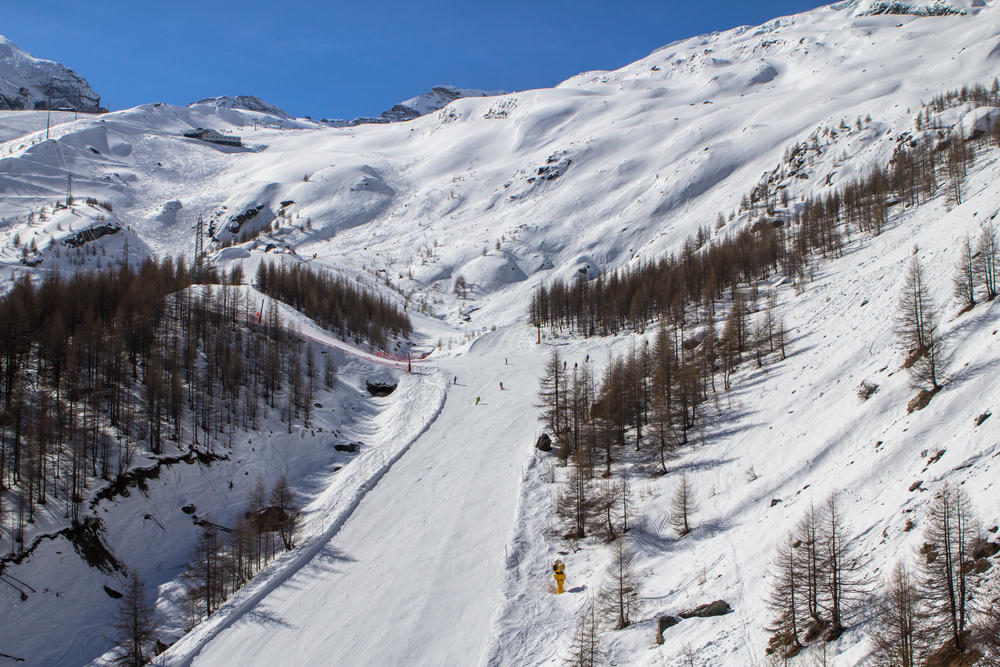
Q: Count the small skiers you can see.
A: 7